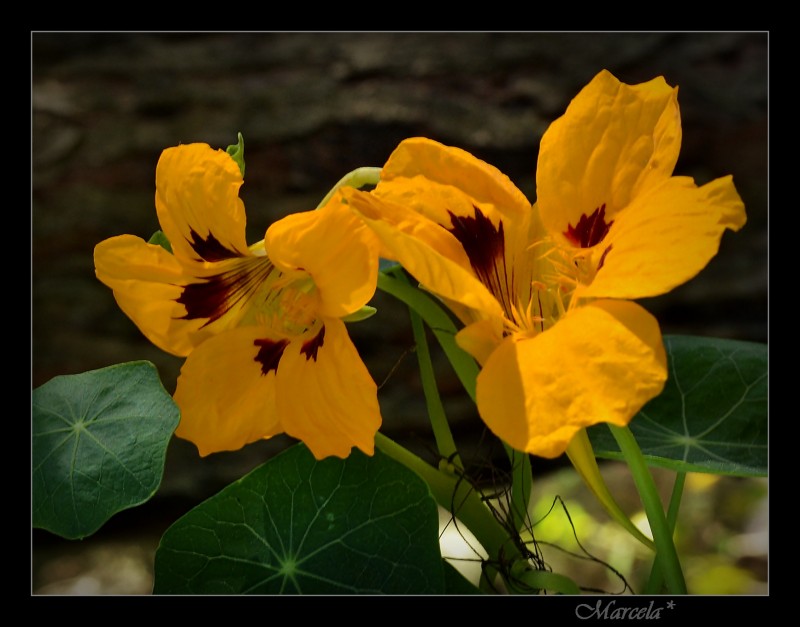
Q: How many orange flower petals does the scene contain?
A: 10